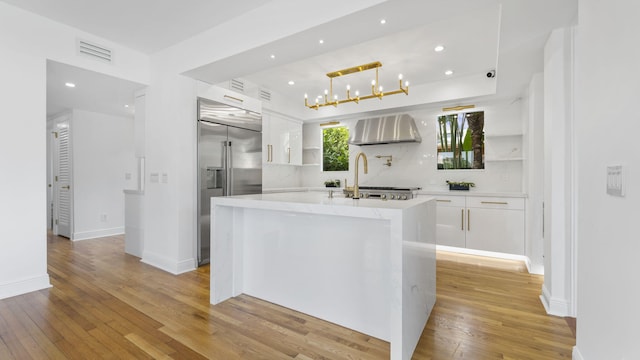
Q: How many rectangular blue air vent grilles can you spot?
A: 0